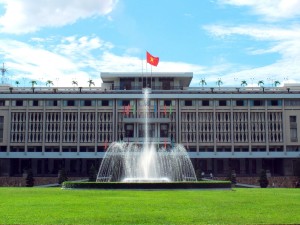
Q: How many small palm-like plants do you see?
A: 10